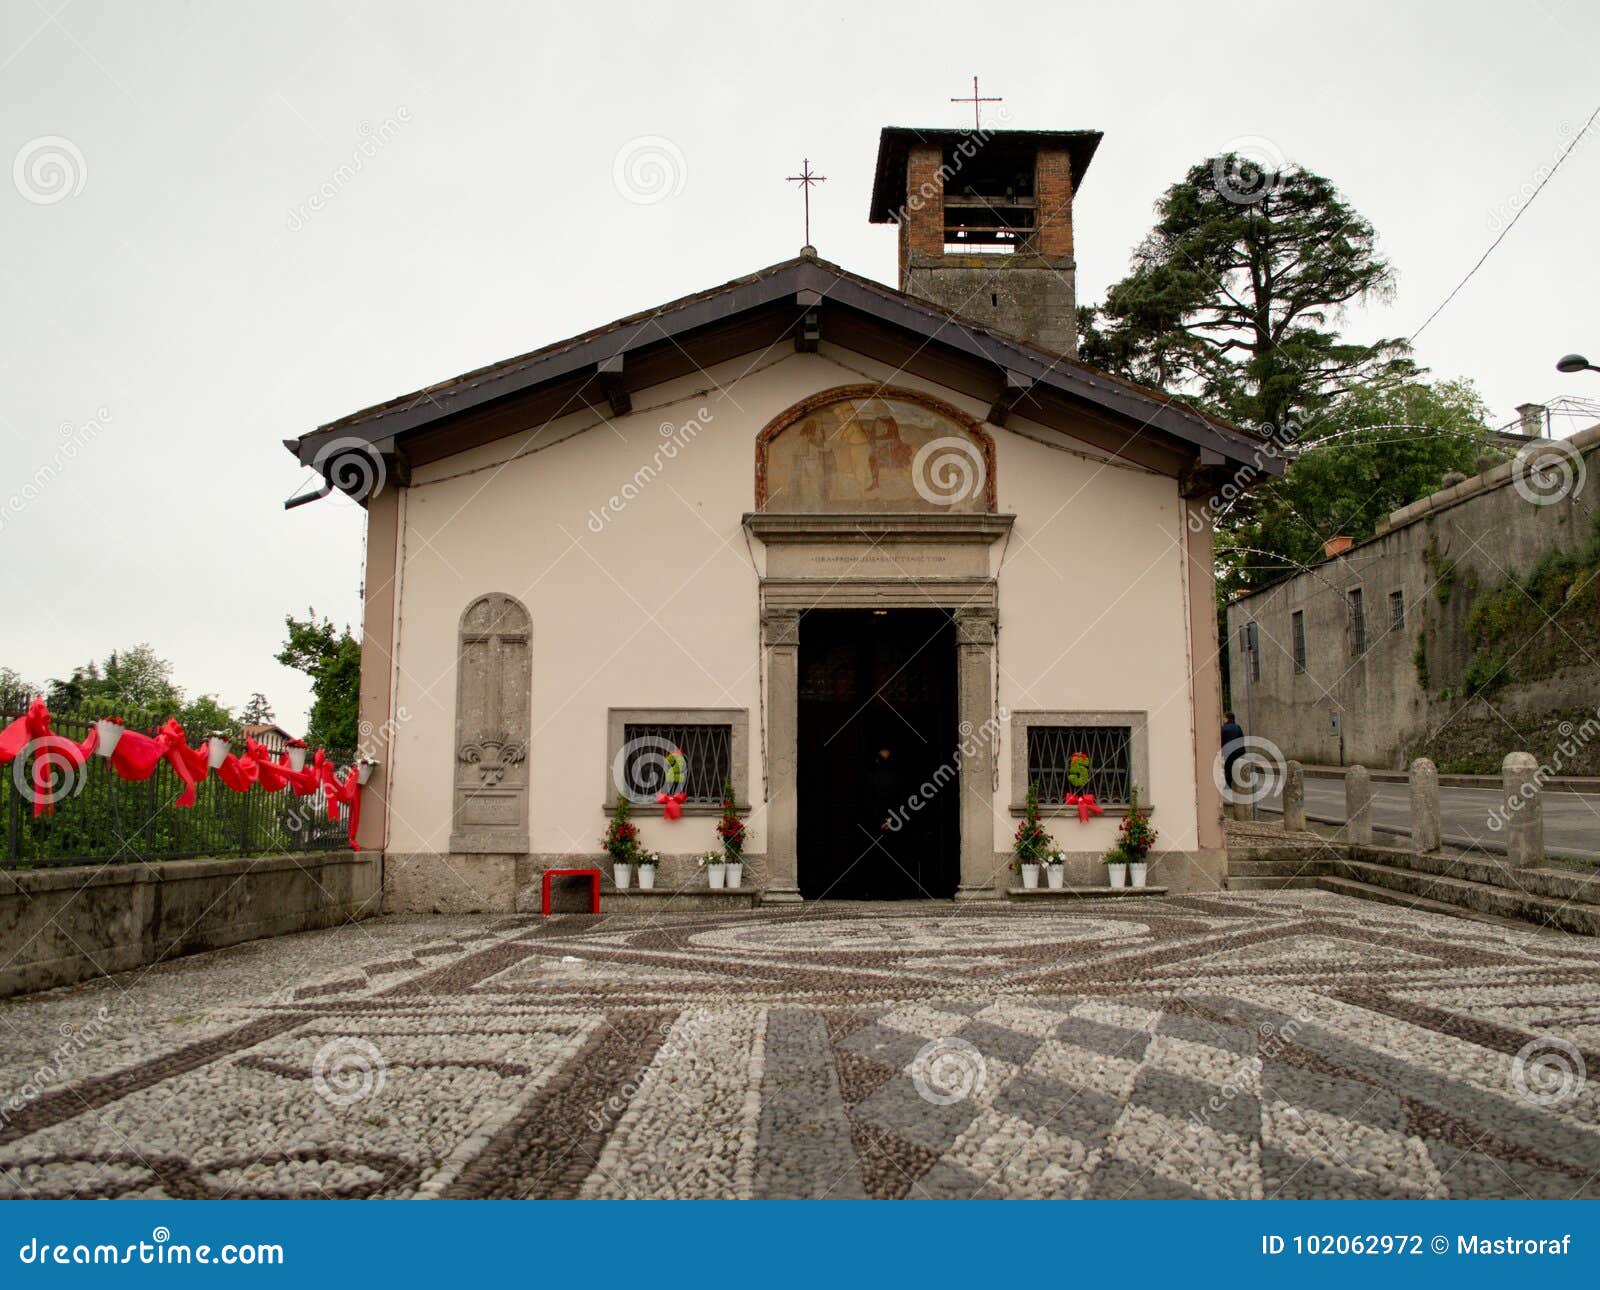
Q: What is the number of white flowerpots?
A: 12